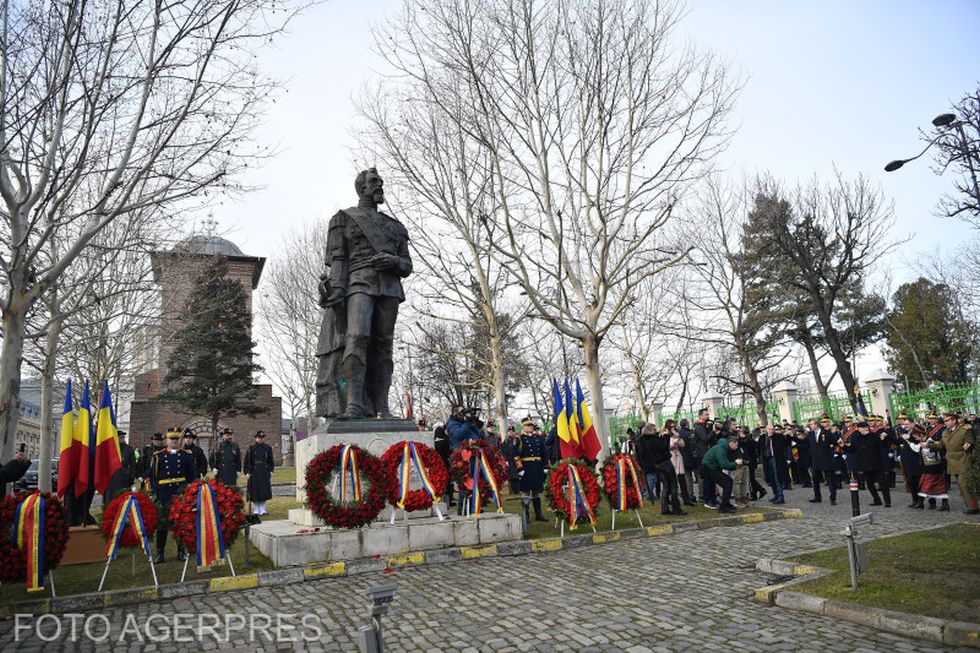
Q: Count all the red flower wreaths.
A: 8